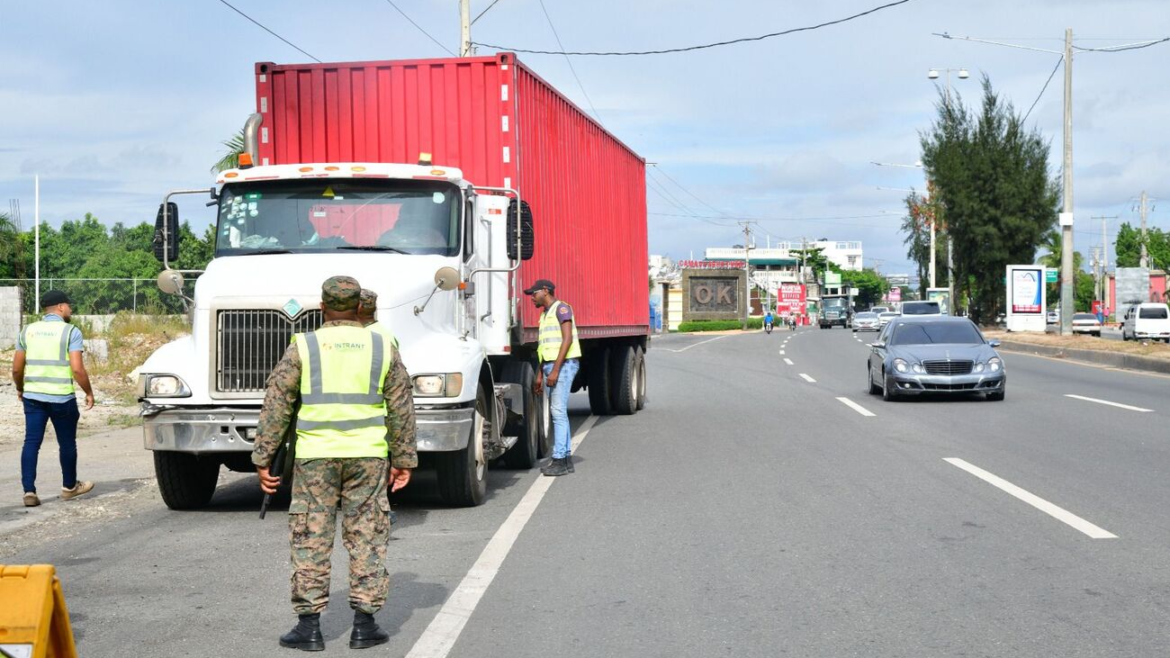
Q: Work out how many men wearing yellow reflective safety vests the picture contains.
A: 4